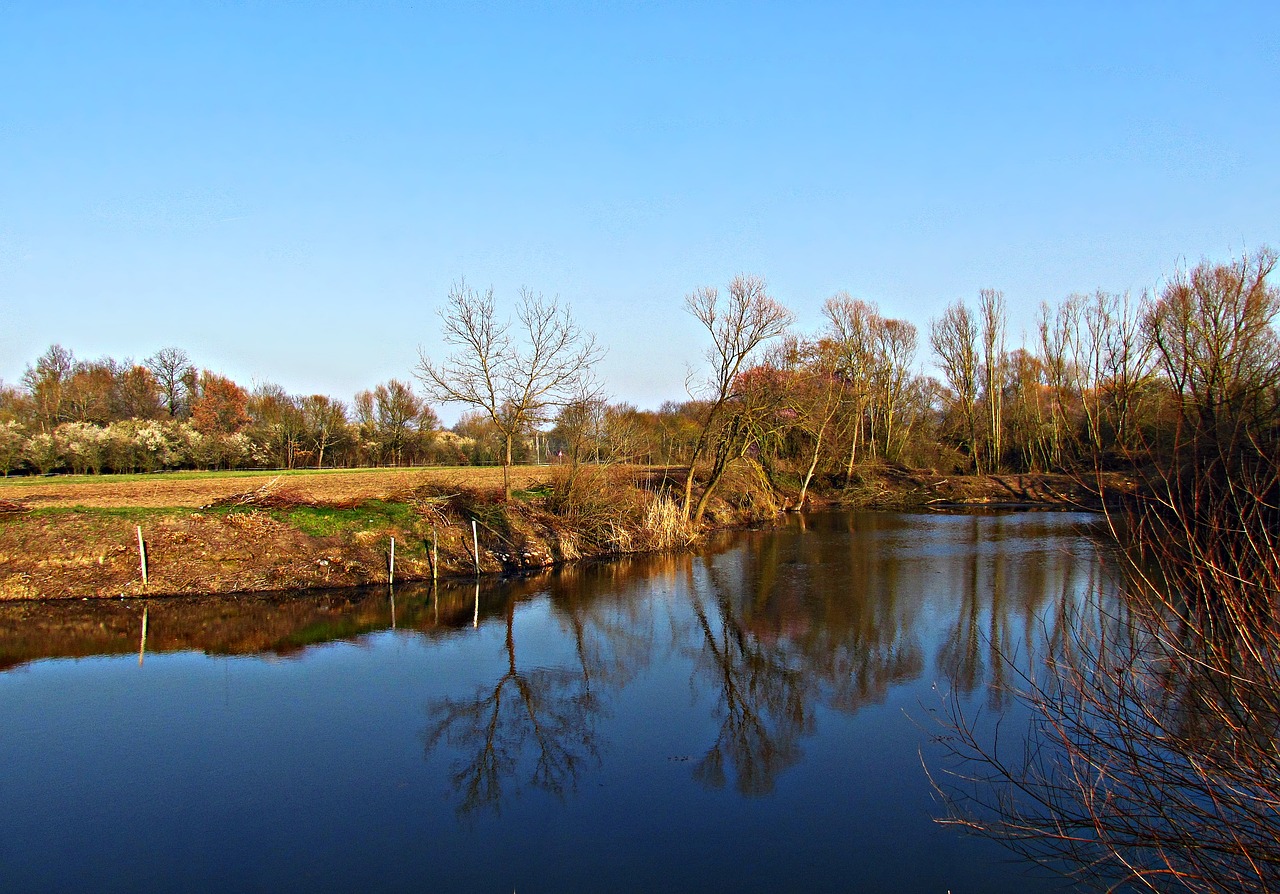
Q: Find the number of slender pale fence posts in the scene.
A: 4